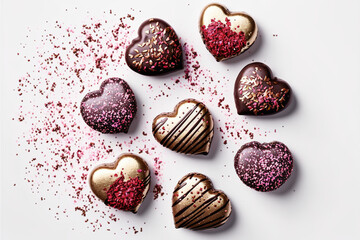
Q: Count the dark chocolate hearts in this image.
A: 4